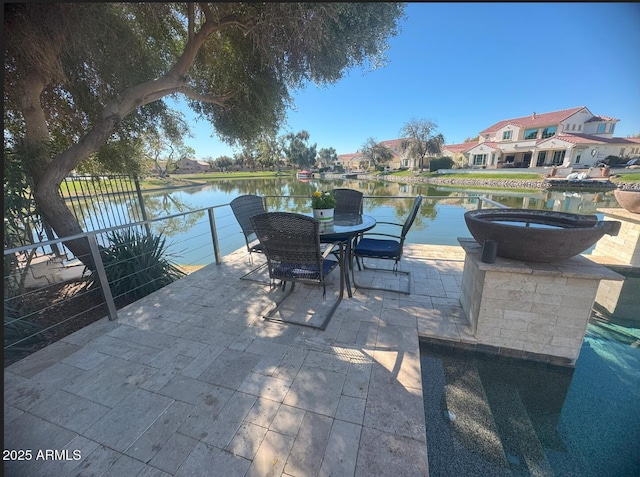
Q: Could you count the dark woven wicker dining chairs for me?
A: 4